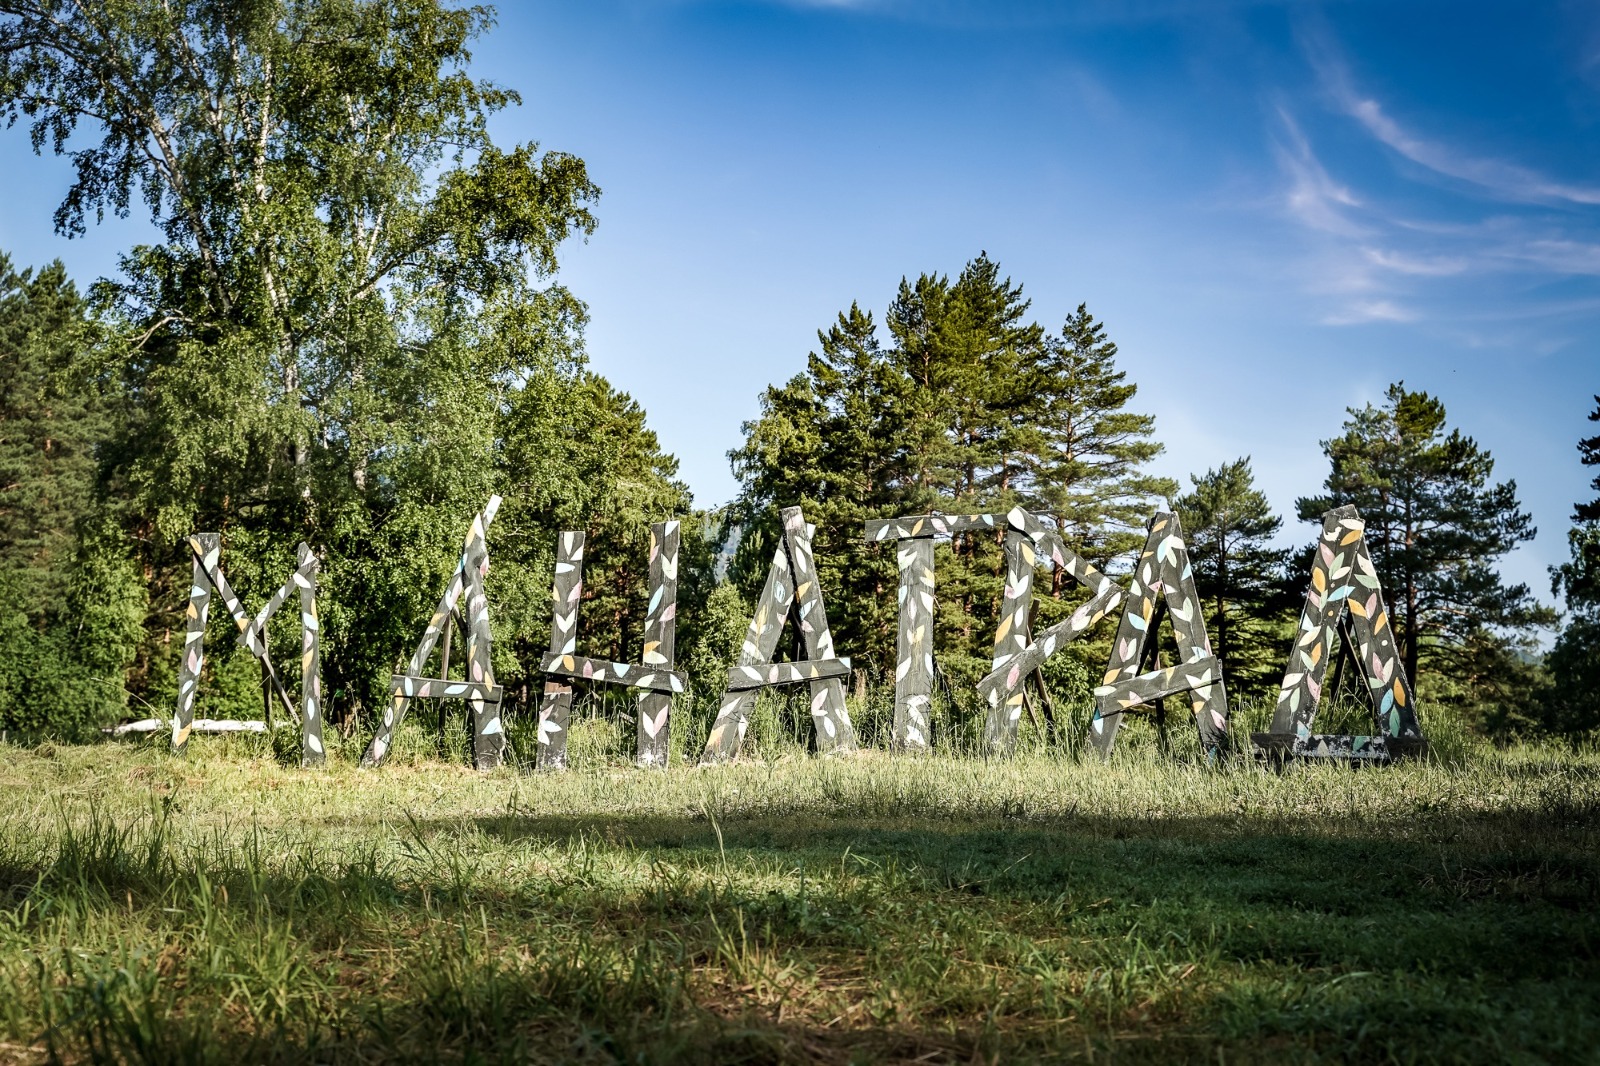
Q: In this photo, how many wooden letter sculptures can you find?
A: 8